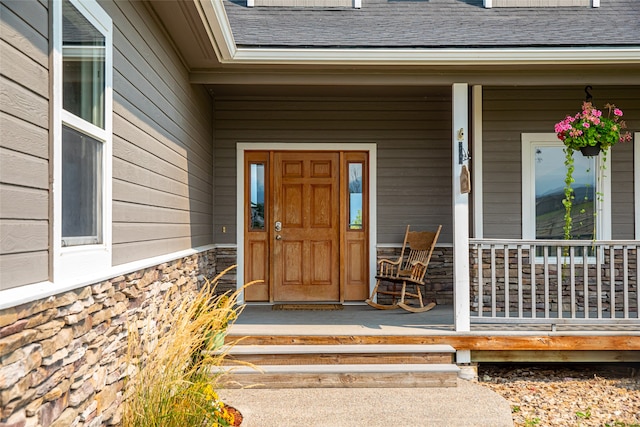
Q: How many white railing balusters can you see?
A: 13